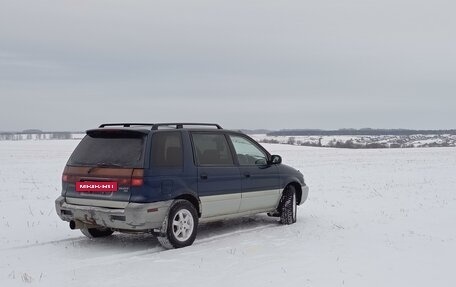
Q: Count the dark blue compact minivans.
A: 1